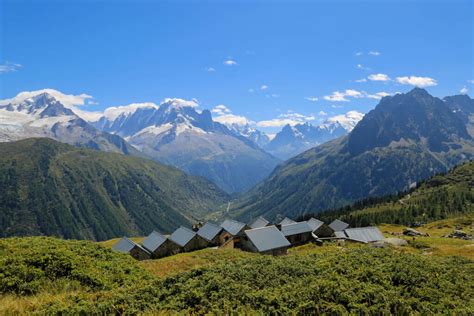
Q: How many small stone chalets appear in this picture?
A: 12